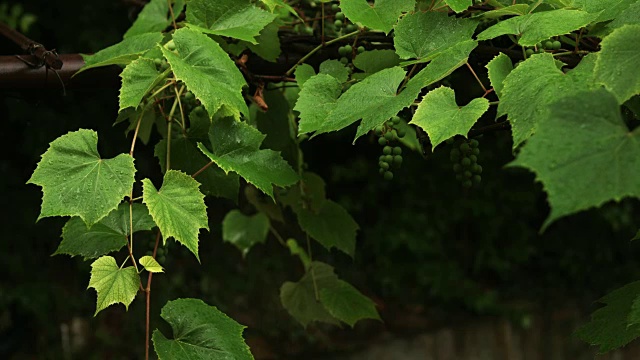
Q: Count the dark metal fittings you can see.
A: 1